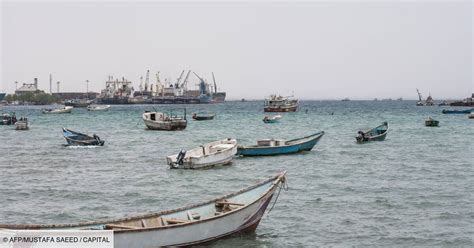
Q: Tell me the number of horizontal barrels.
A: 0